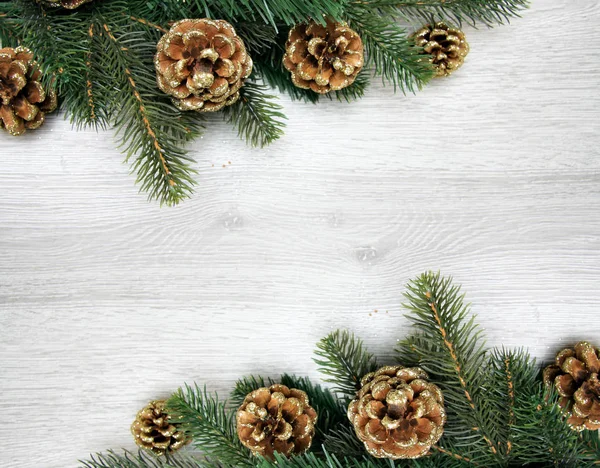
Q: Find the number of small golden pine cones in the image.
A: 2